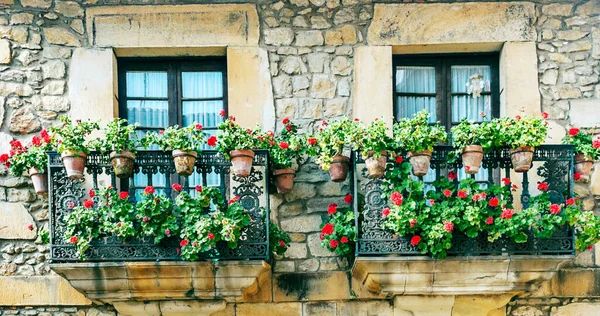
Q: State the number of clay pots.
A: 12